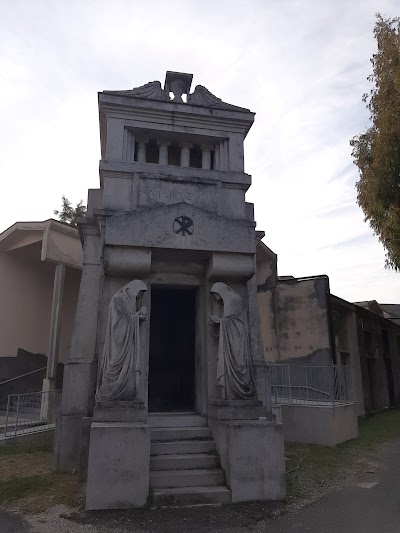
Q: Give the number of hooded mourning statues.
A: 2